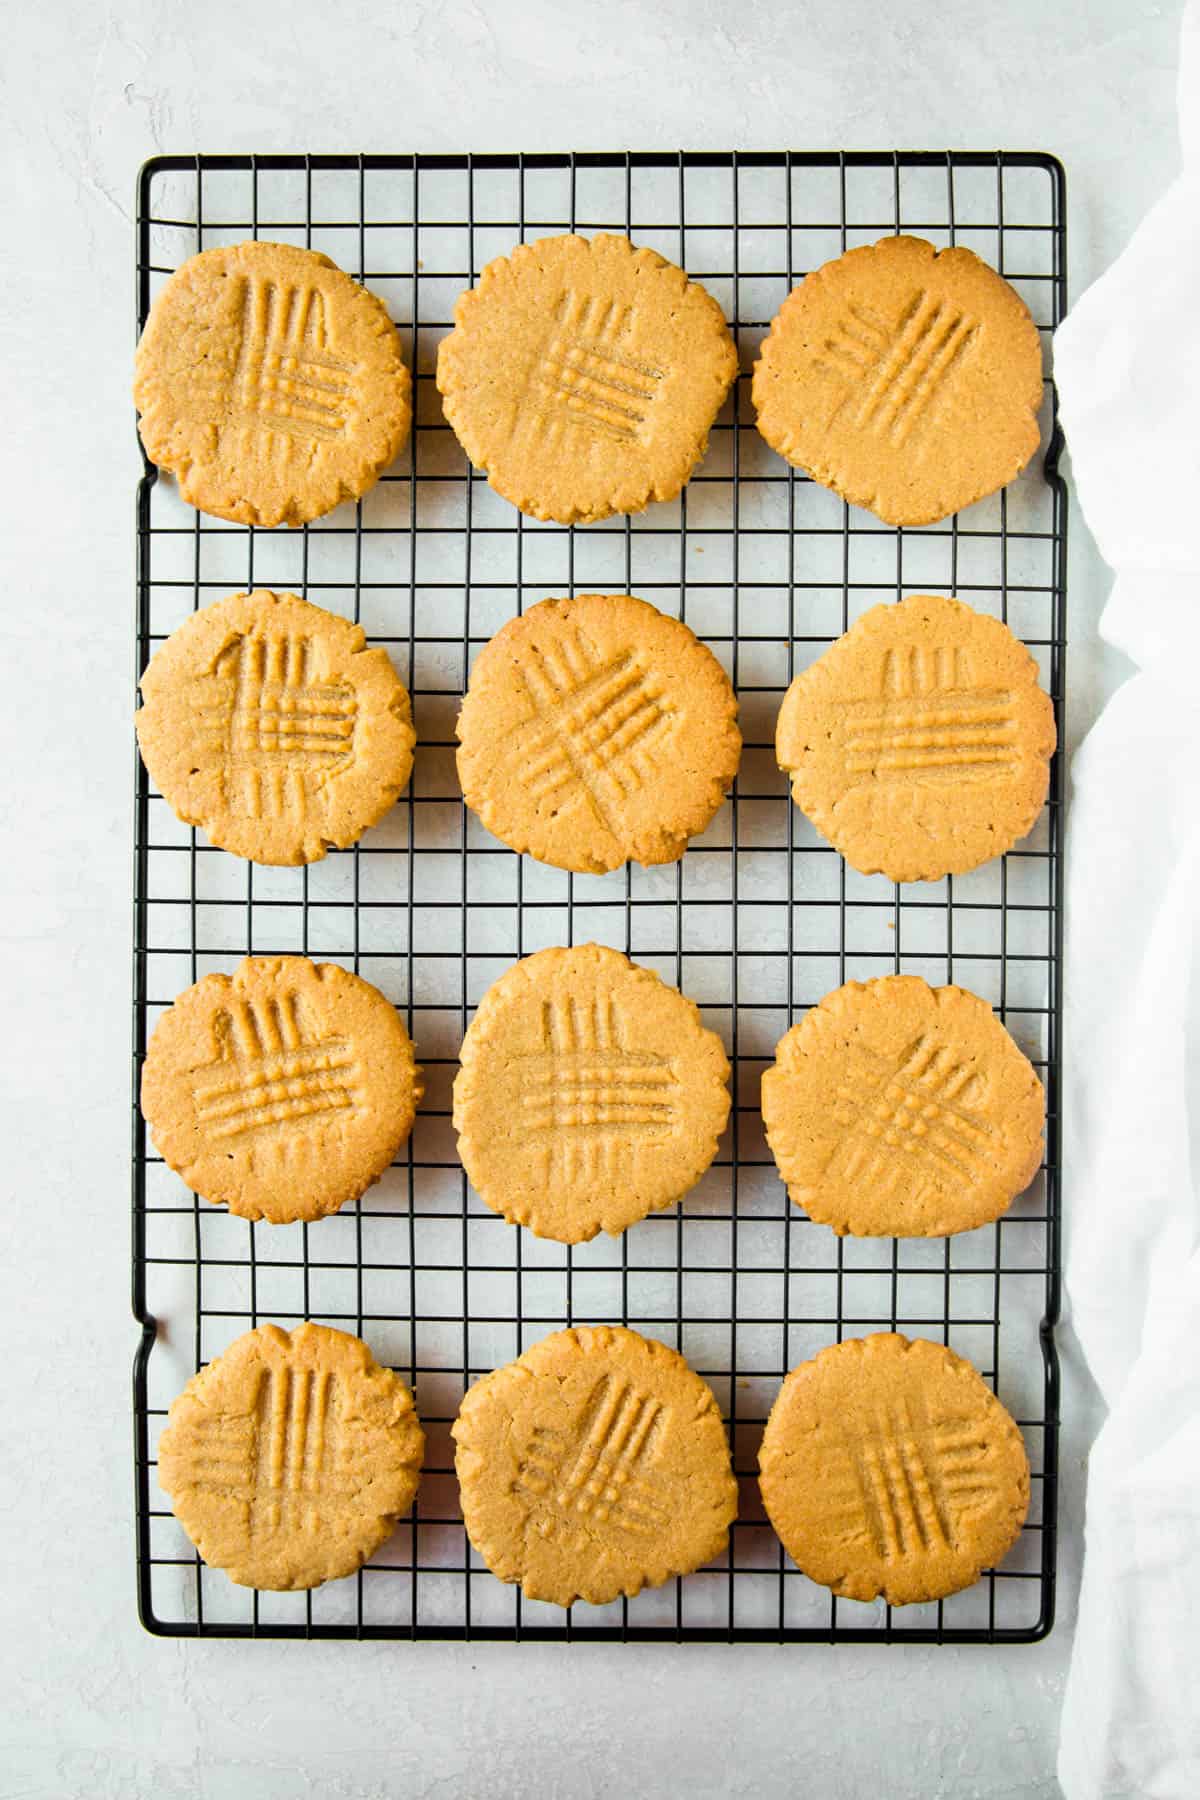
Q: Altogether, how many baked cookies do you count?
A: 12